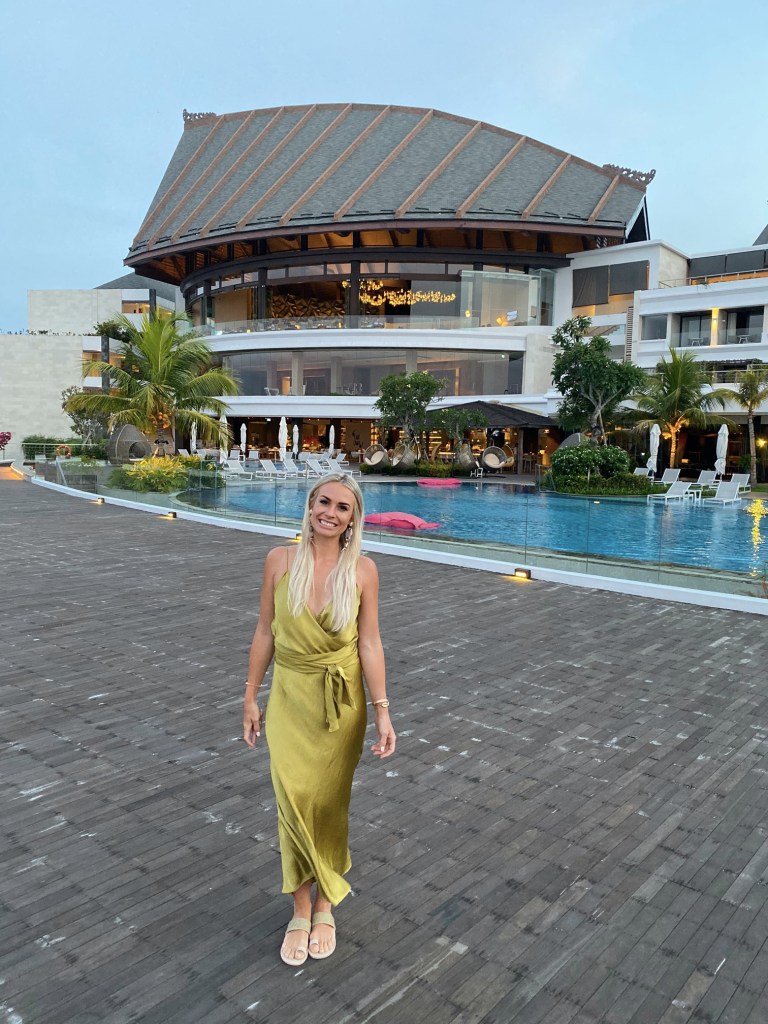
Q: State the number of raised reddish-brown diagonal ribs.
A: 11